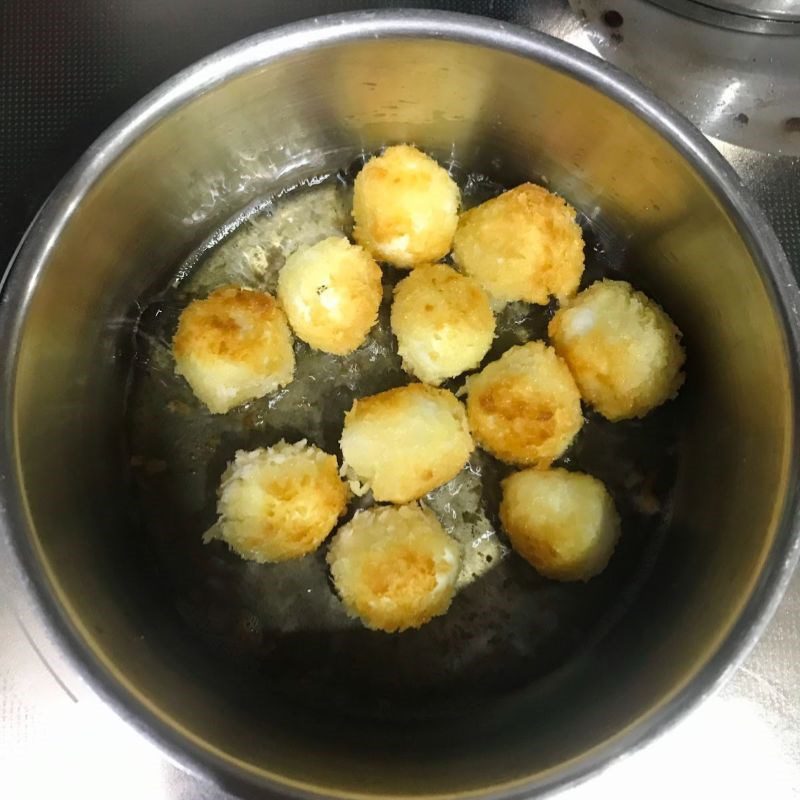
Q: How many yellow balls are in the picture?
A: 11